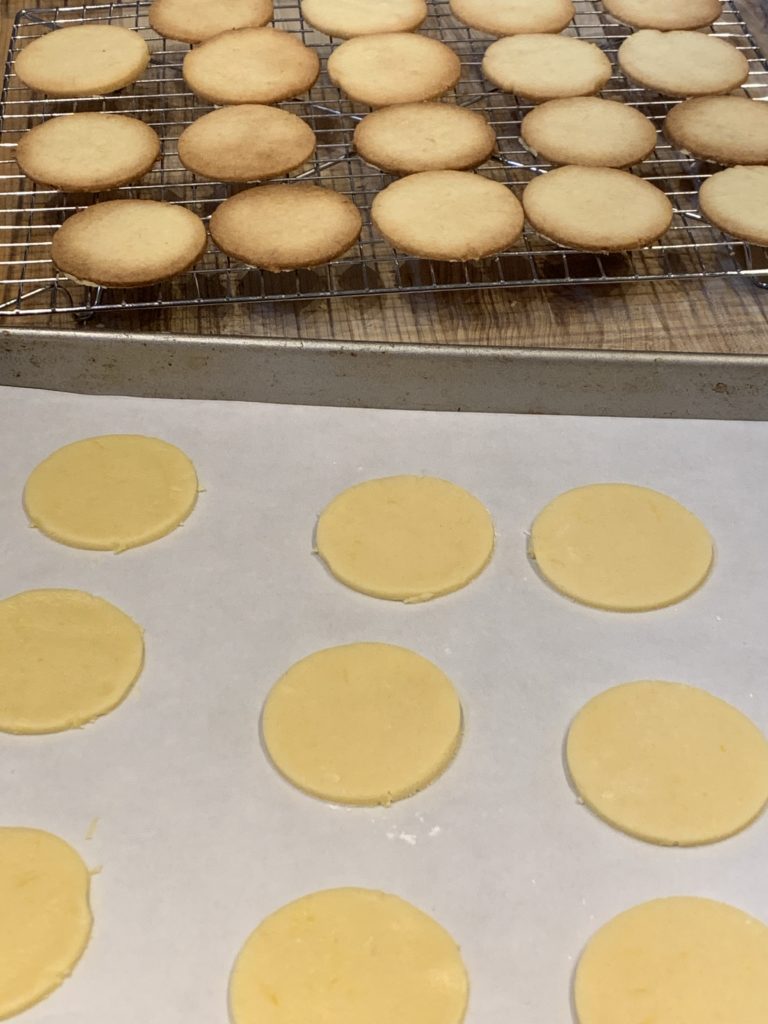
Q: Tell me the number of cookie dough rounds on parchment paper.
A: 9